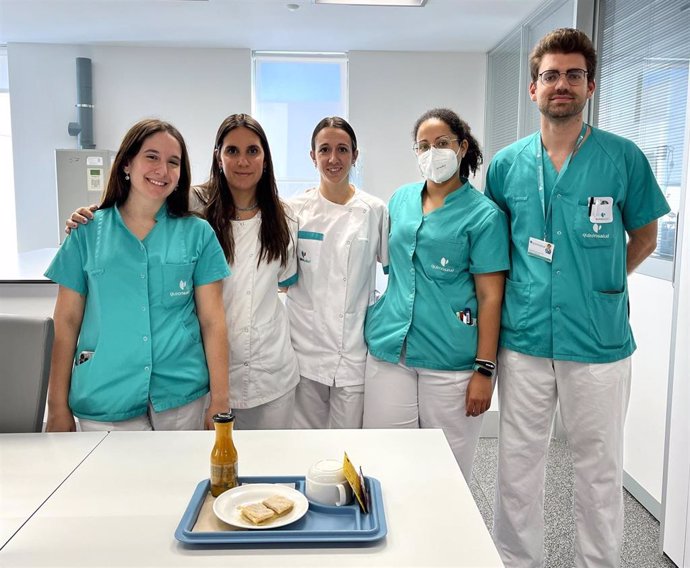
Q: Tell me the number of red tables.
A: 0